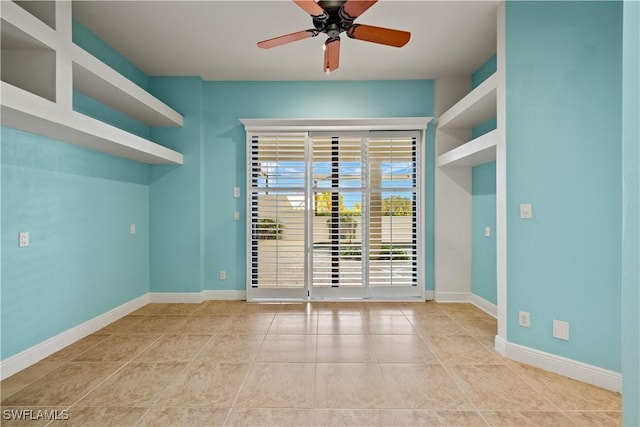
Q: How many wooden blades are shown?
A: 5